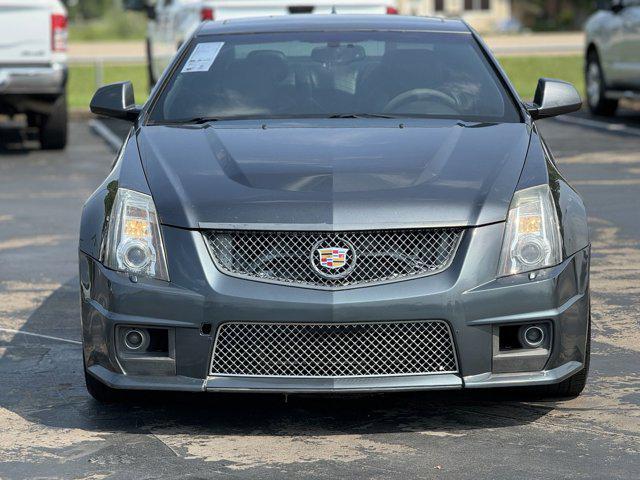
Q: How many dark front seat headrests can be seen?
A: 2